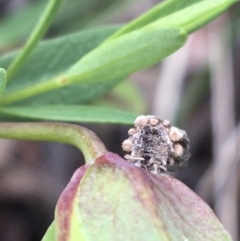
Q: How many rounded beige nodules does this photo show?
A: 7